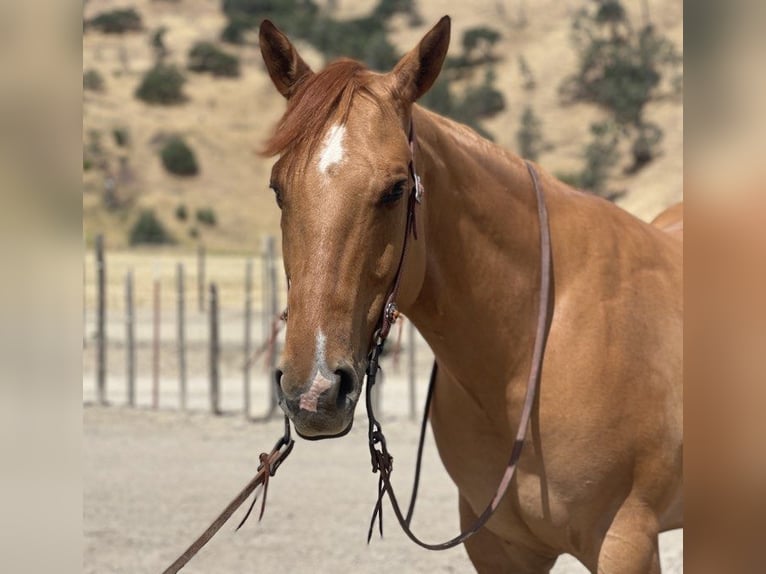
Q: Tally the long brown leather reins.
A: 2